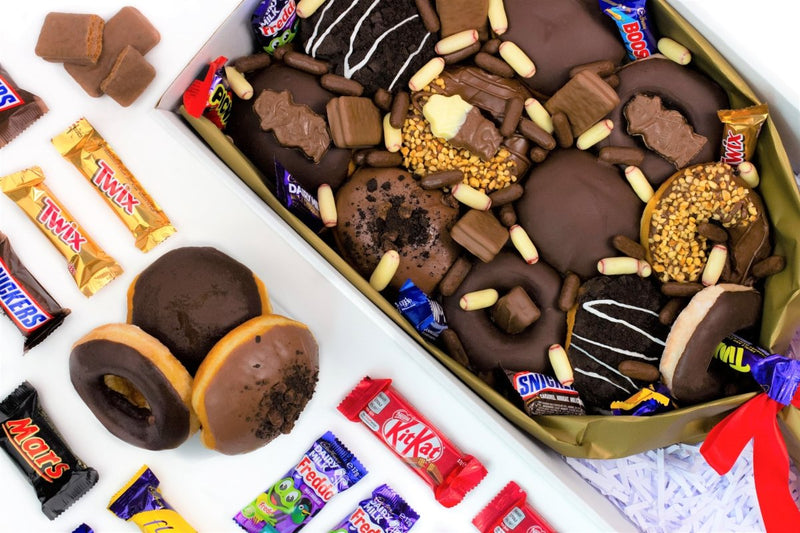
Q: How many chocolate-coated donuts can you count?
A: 14